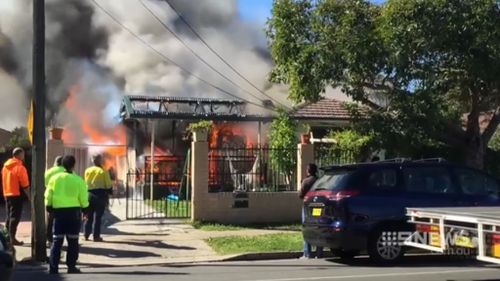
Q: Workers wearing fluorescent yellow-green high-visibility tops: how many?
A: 3